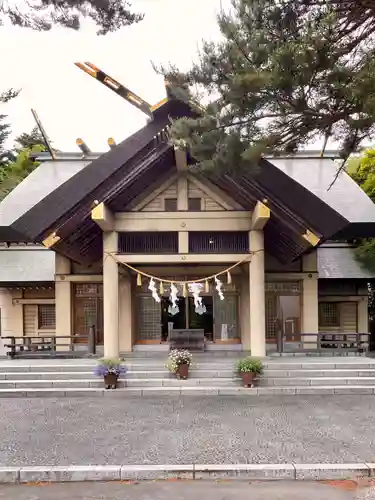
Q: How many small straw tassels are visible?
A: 5